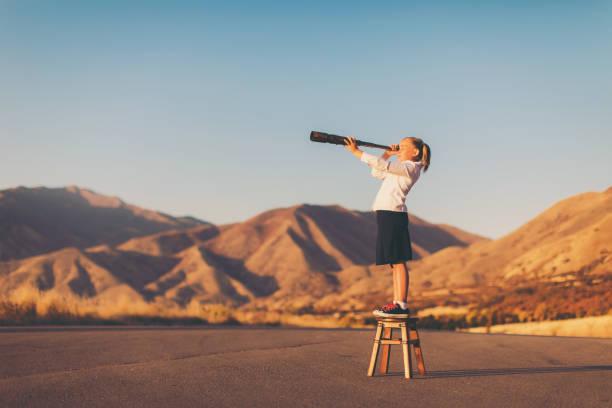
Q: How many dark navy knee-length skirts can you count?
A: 1